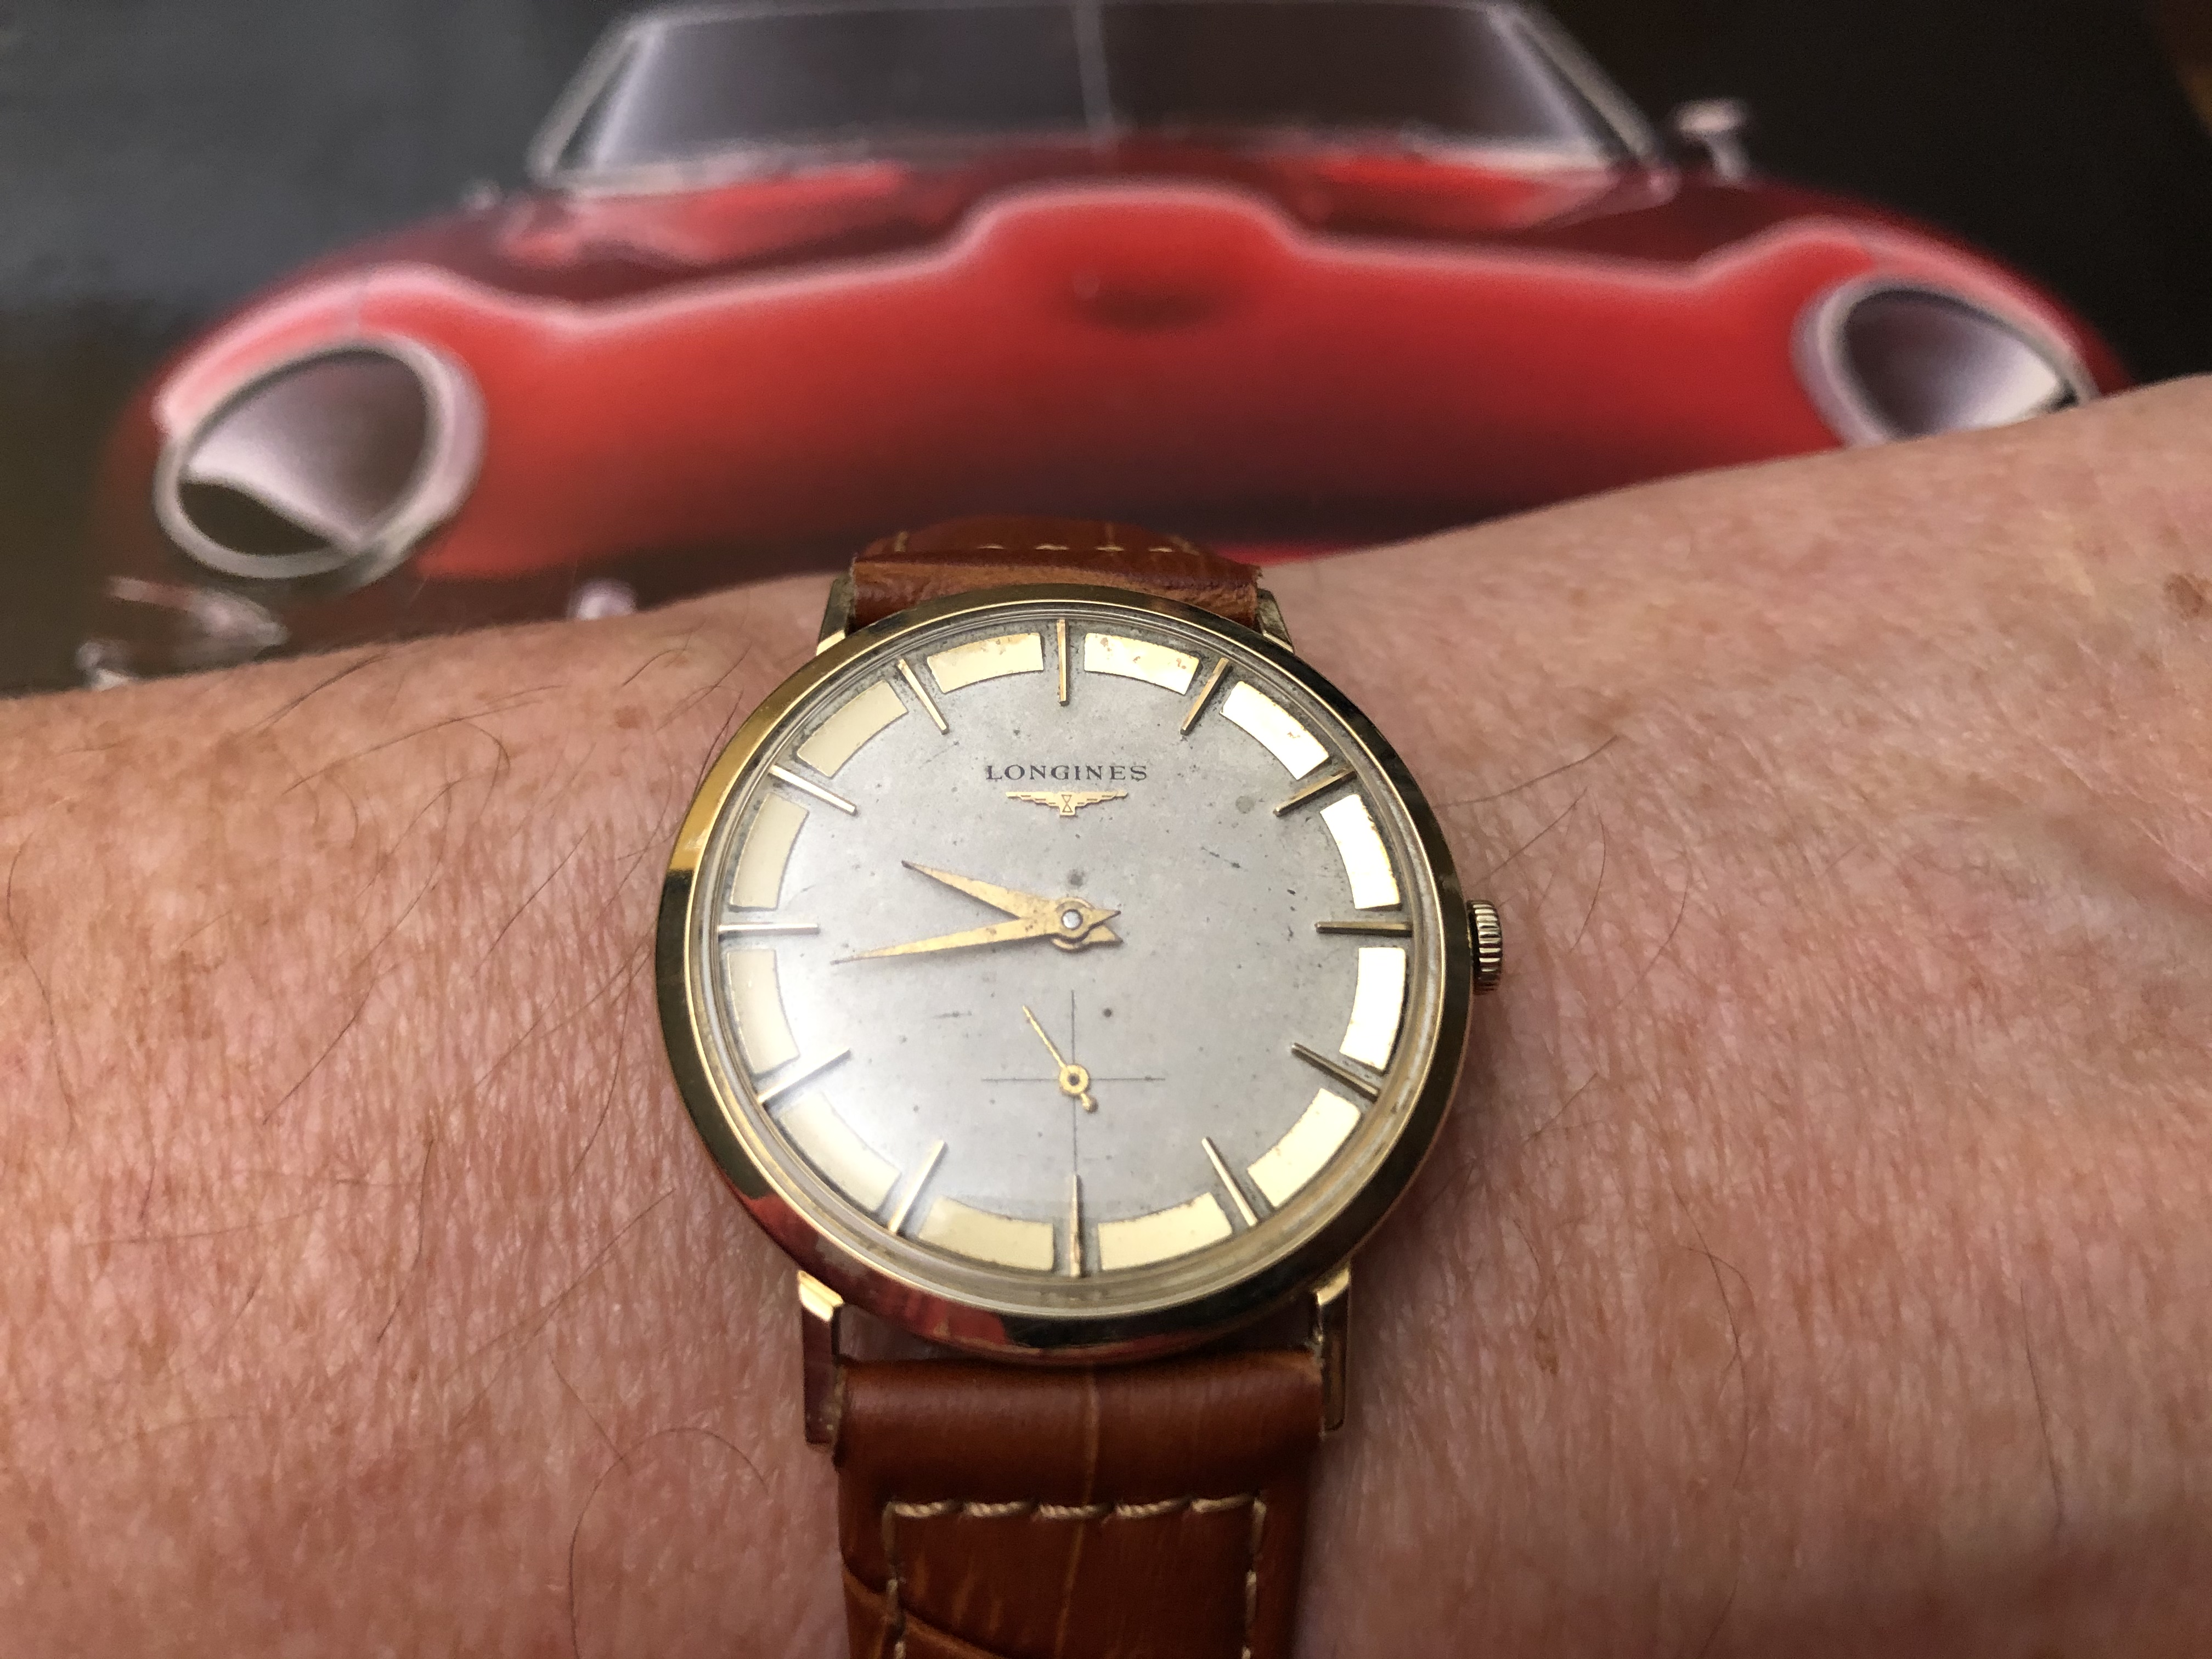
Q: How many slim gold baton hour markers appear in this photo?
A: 12